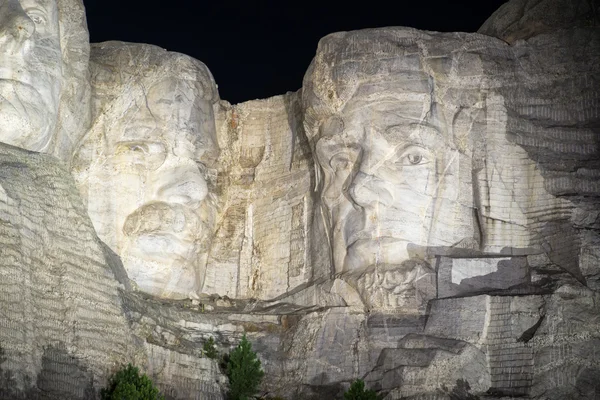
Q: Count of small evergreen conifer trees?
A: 4